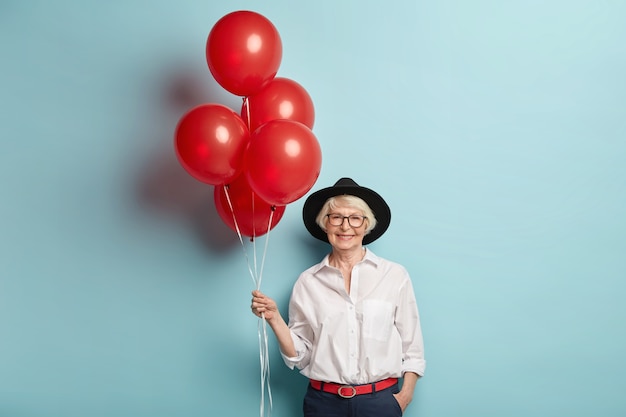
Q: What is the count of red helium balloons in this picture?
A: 5